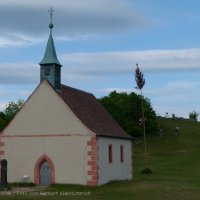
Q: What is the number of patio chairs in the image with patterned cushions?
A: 0